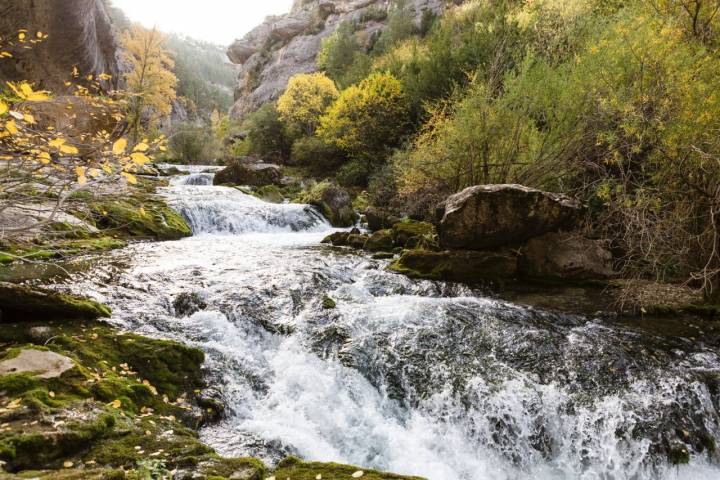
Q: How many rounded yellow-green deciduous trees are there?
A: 2